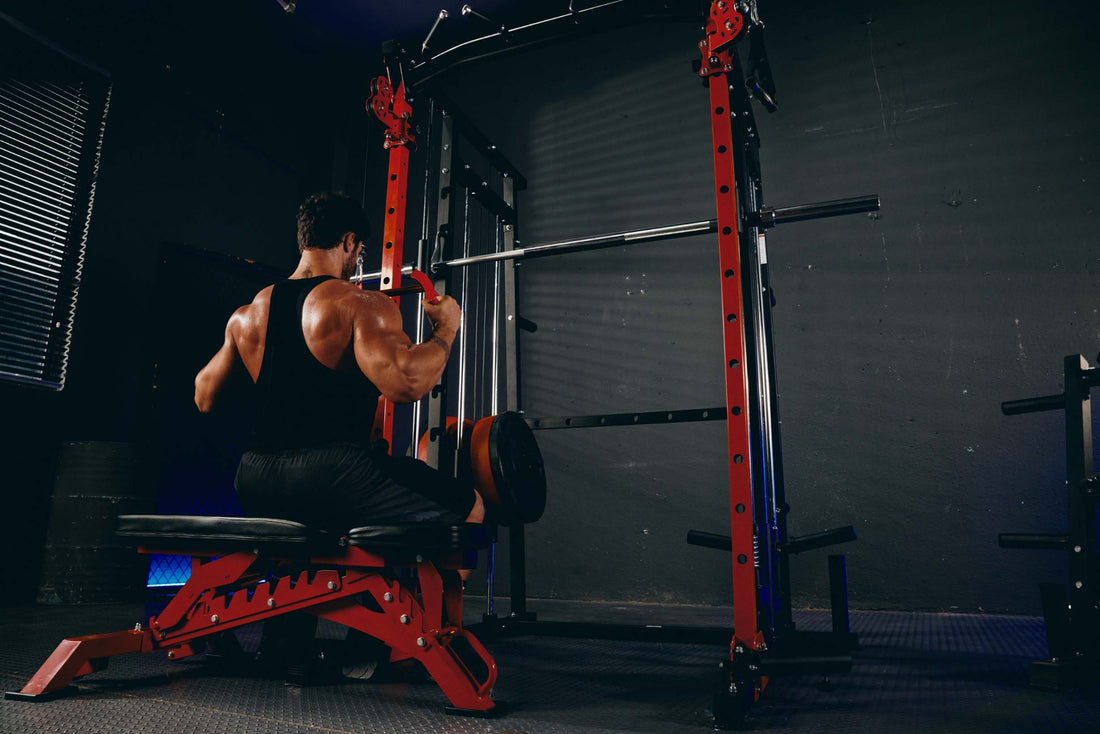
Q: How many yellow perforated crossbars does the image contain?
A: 0